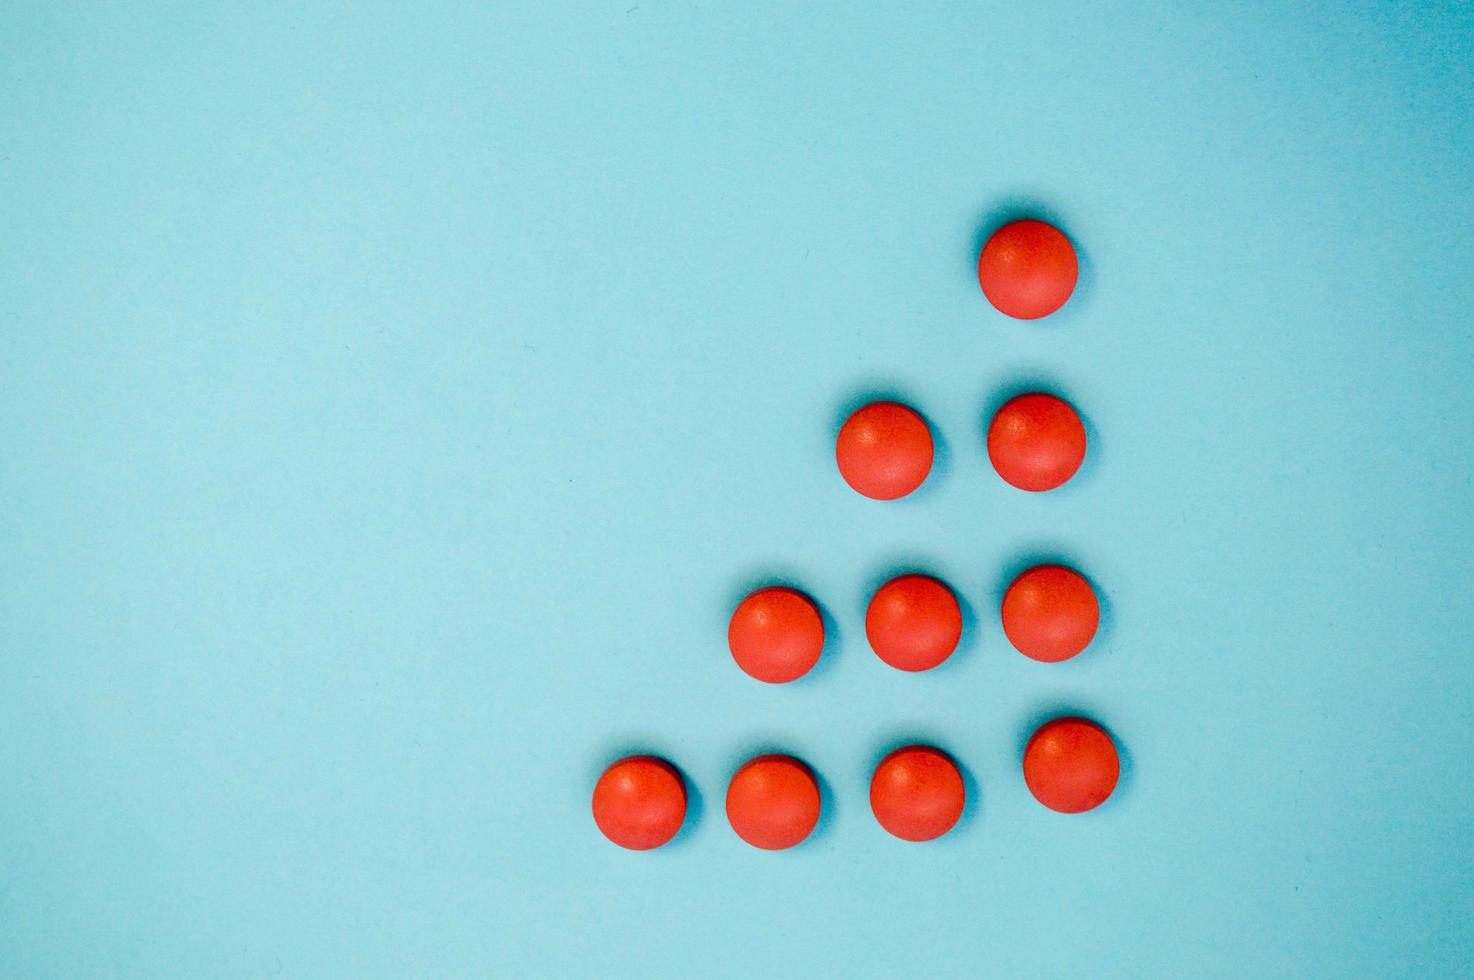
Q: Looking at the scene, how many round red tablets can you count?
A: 10